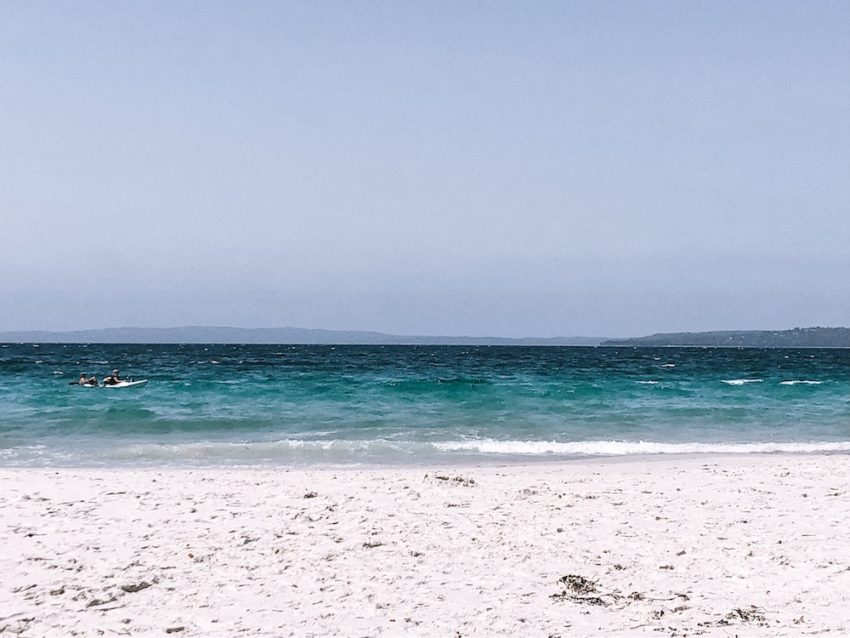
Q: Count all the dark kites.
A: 0